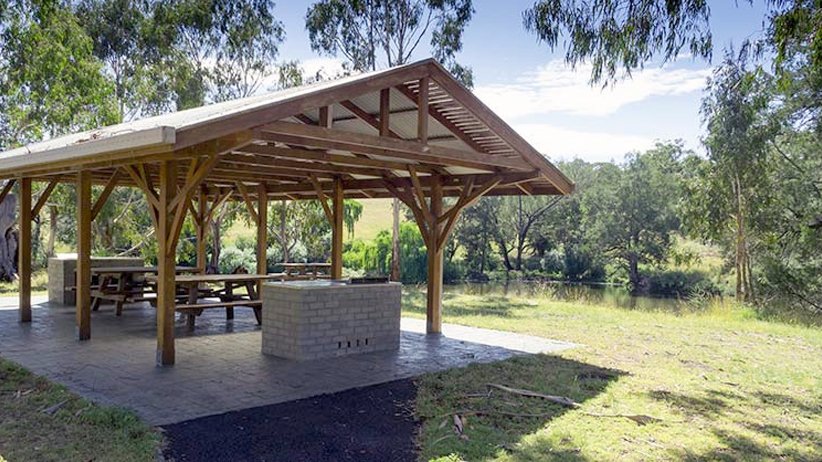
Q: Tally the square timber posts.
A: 7